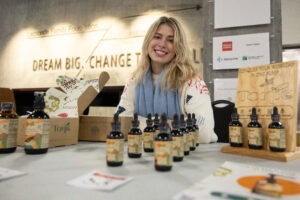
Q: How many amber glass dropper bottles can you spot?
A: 12